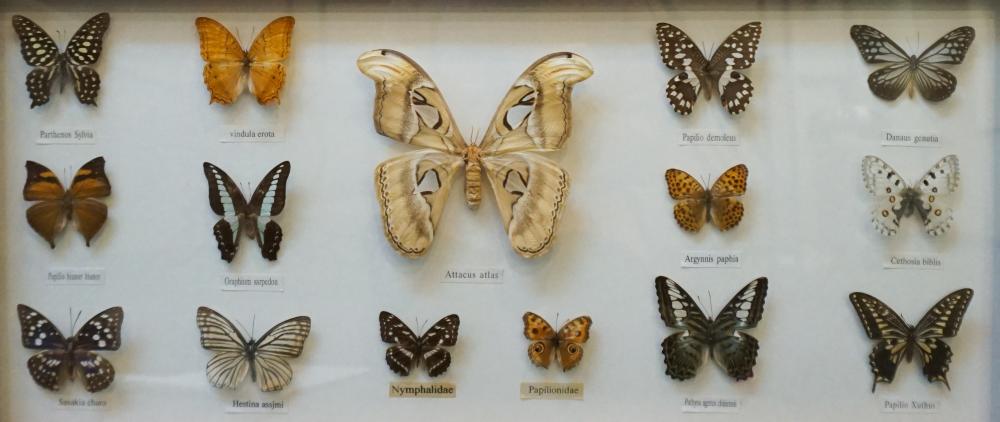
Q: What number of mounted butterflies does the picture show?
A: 15